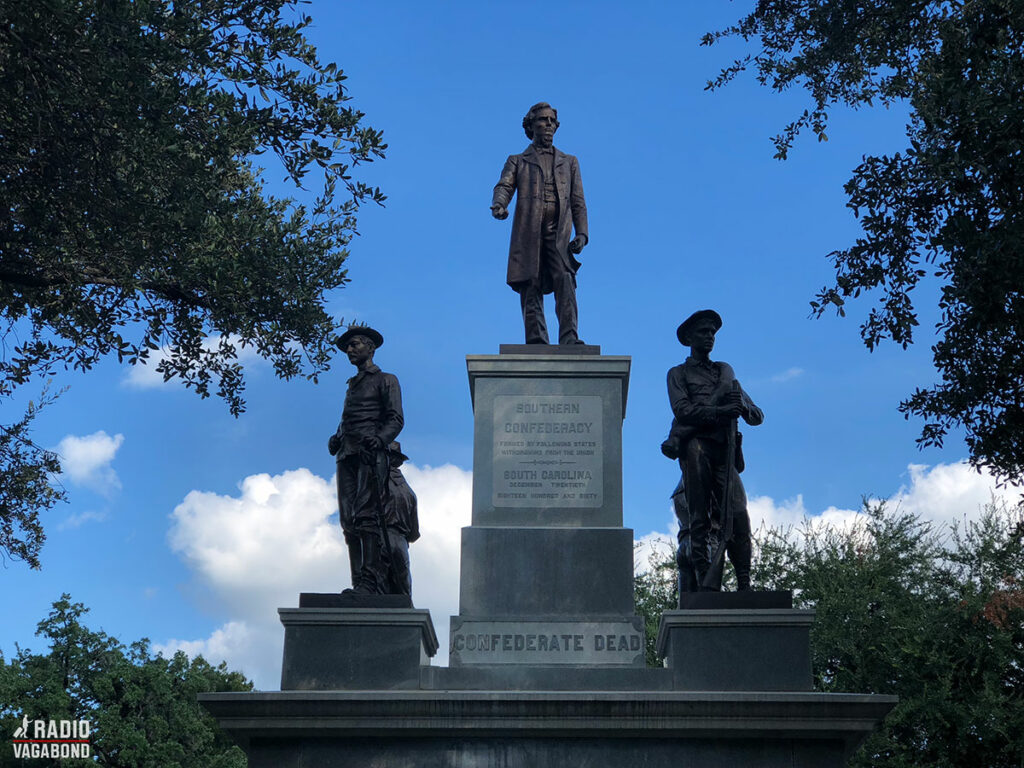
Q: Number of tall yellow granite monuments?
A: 0